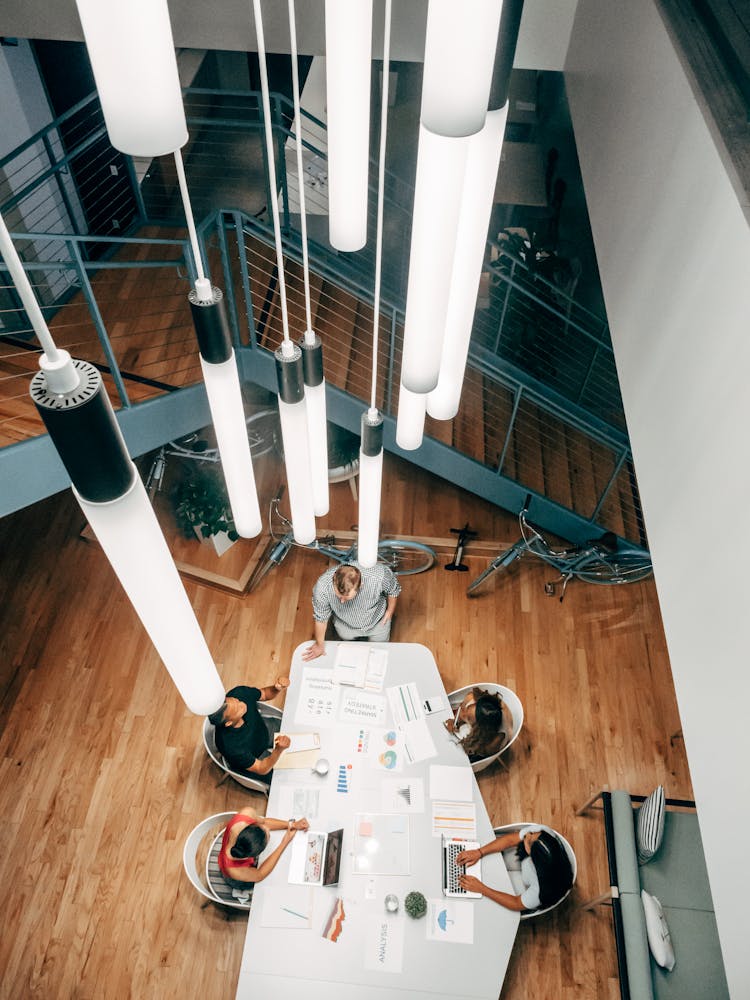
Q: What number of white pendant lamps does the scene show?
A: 11